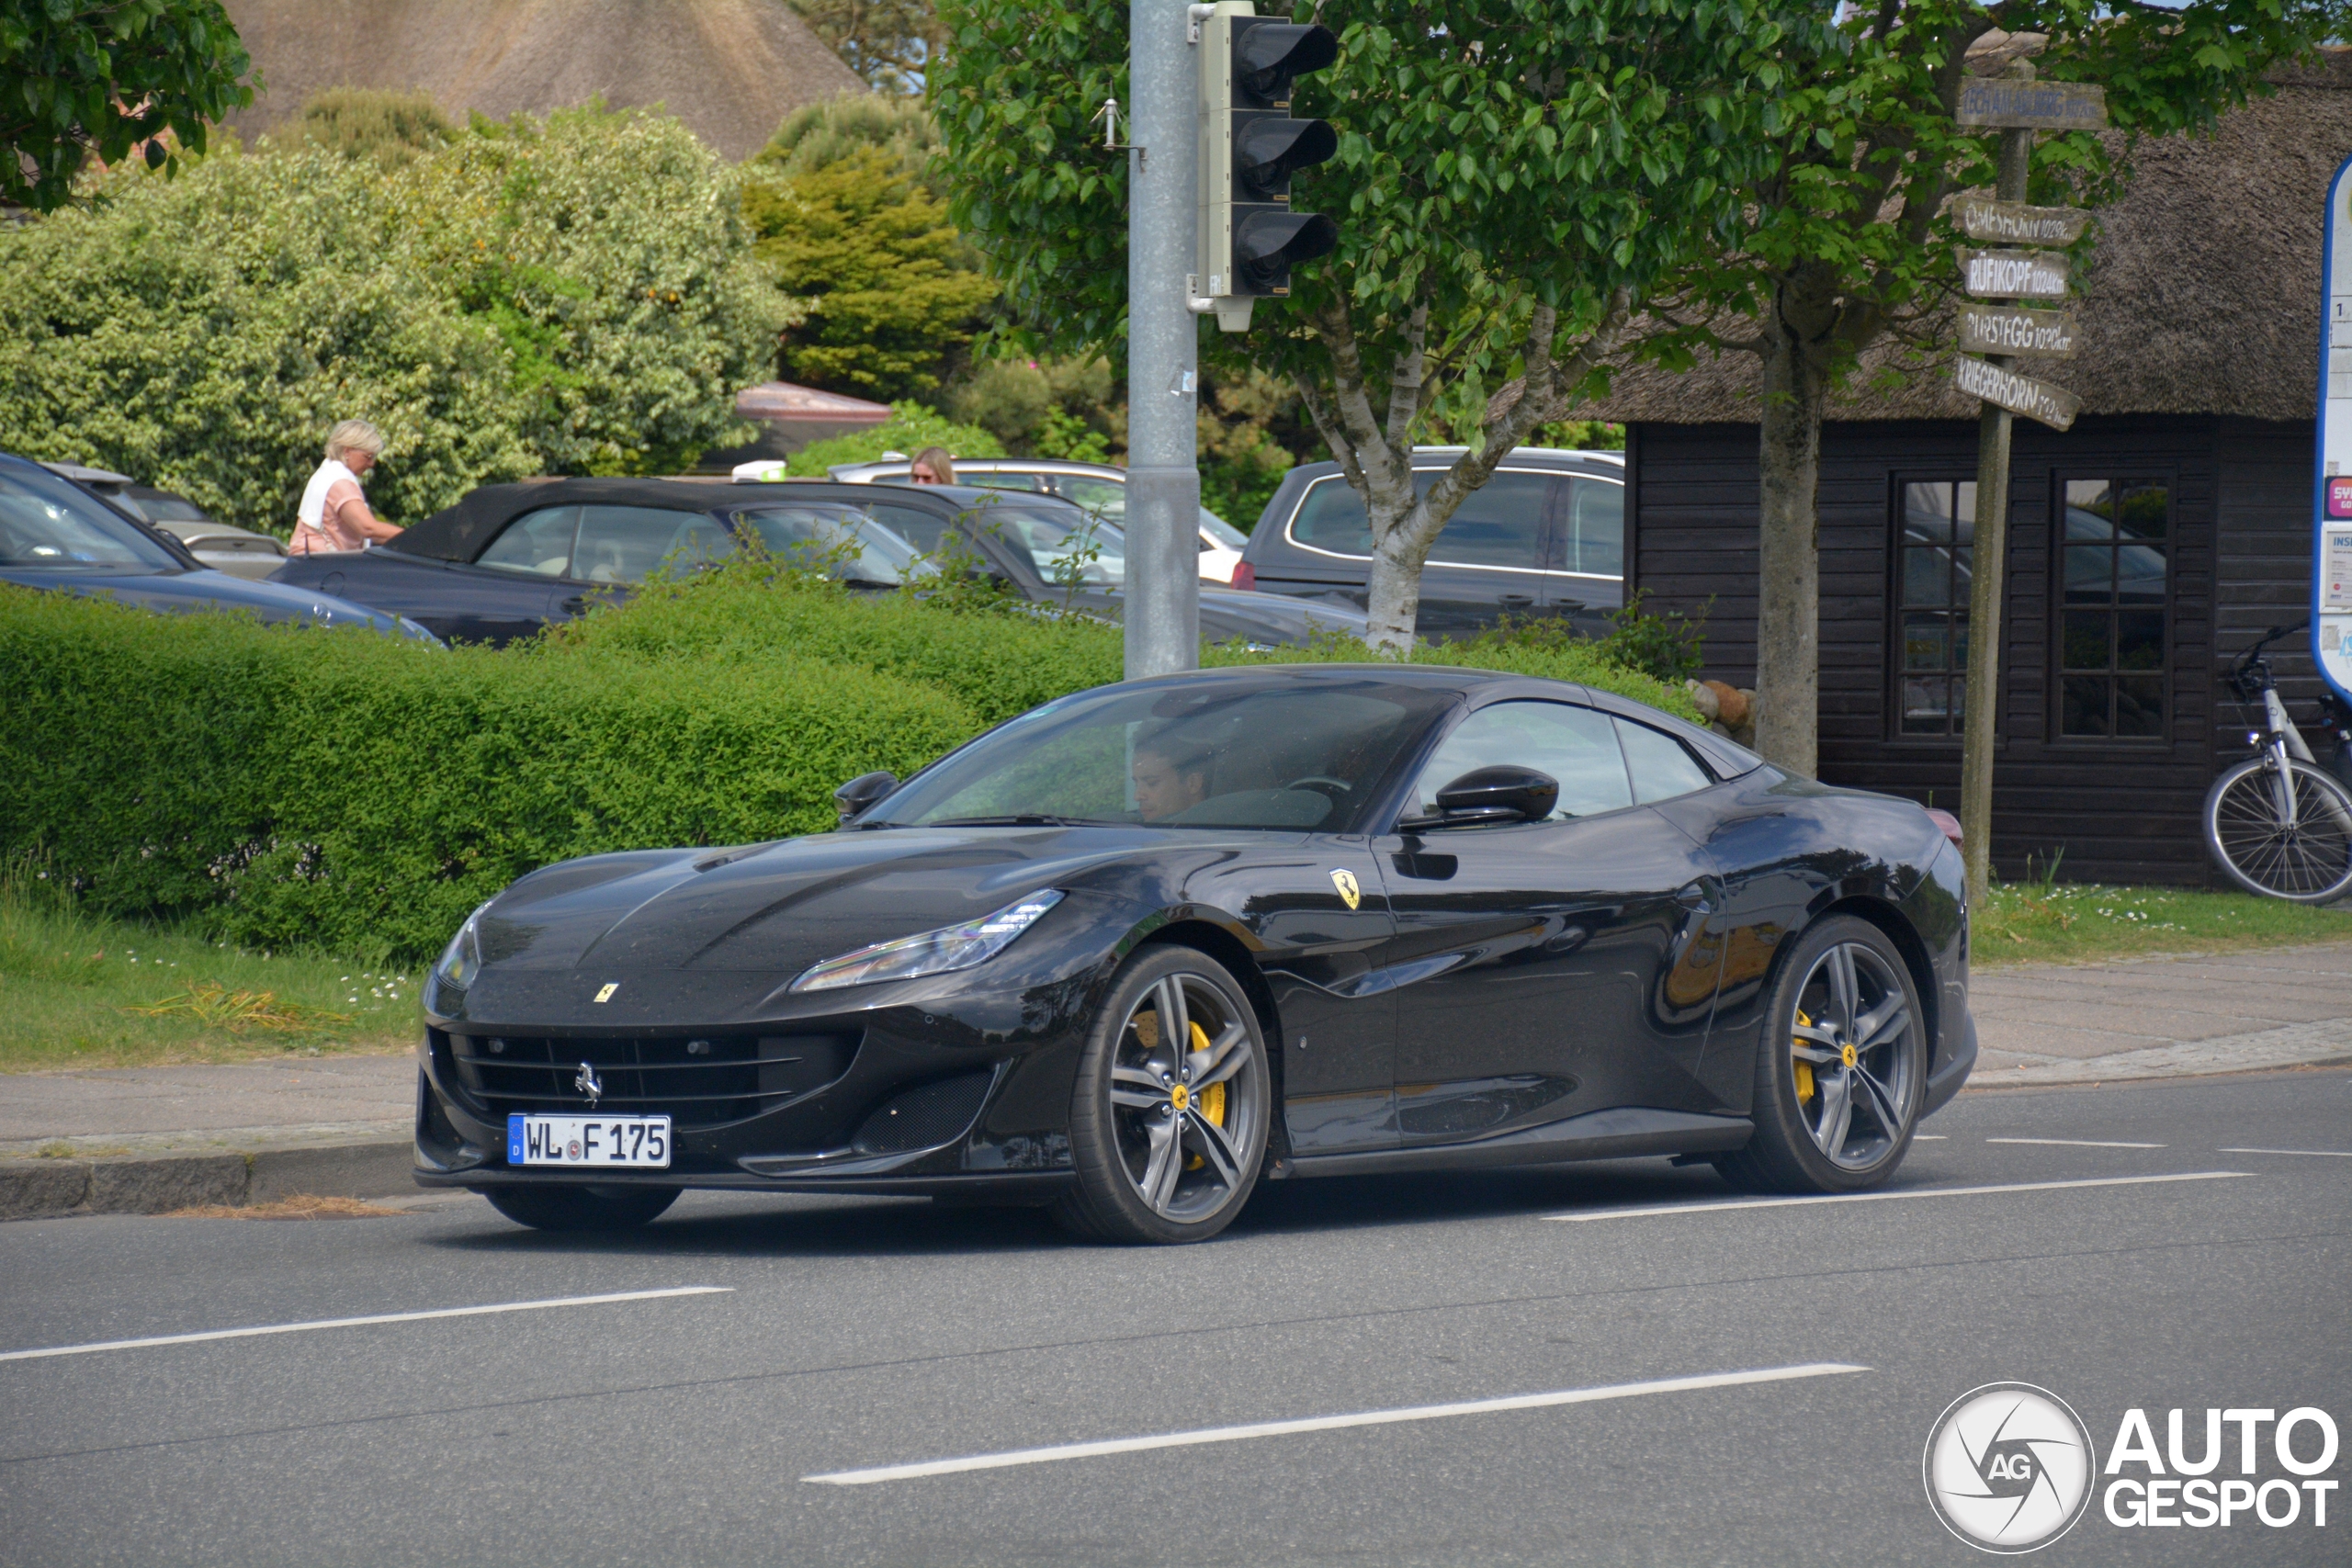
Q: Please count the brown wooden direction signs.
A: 5